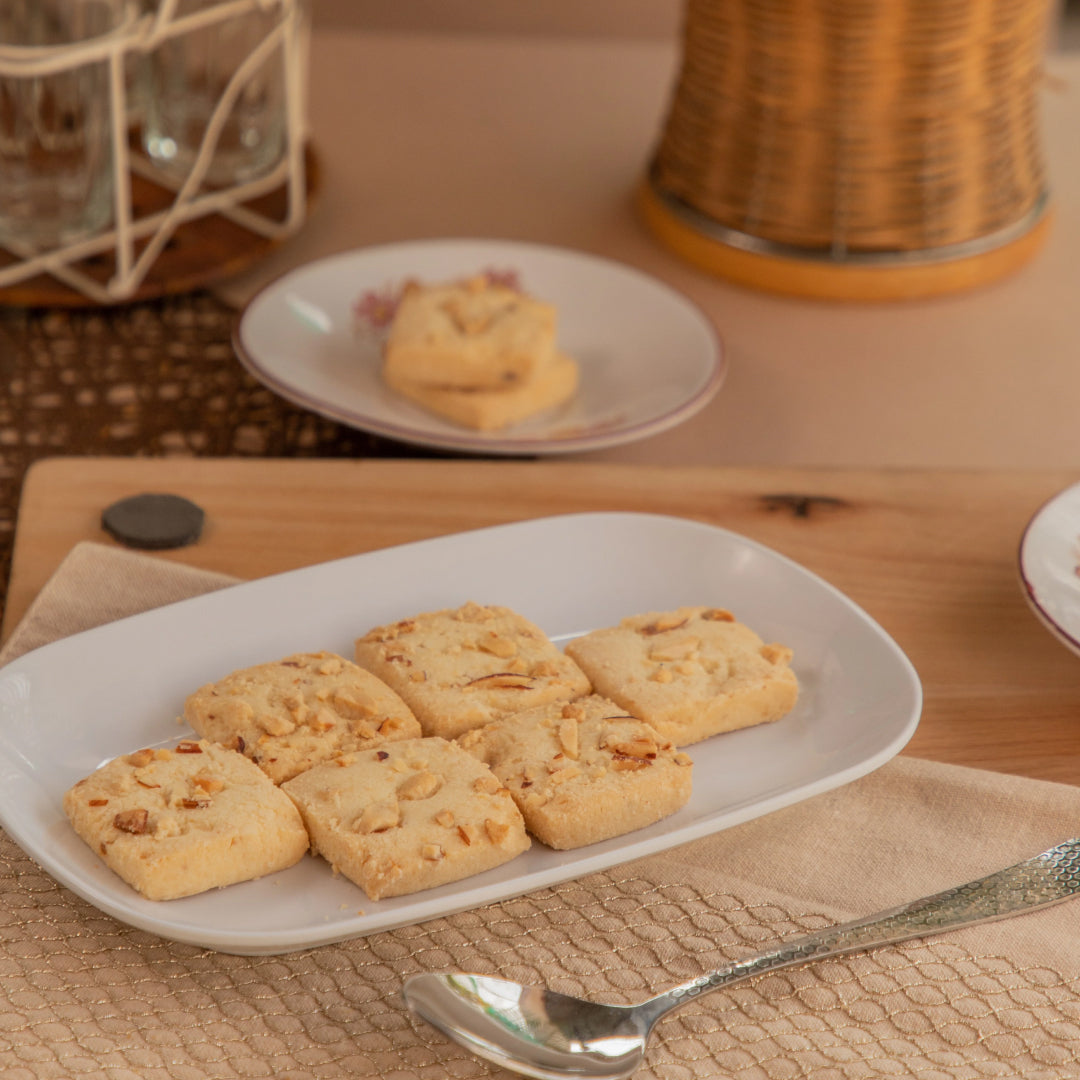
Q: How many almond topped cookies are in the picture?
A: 8